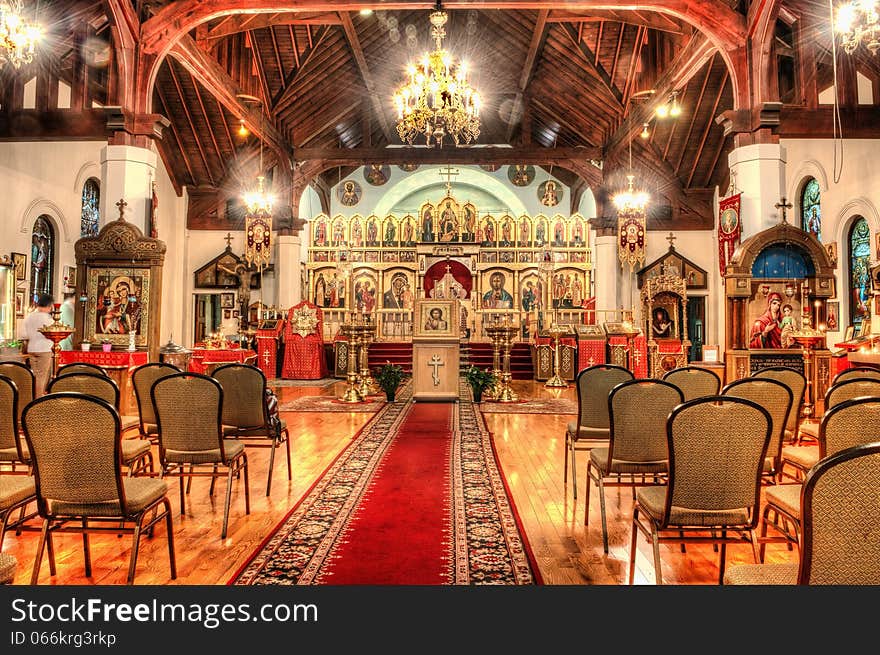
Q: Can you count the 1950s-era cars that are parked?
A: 0